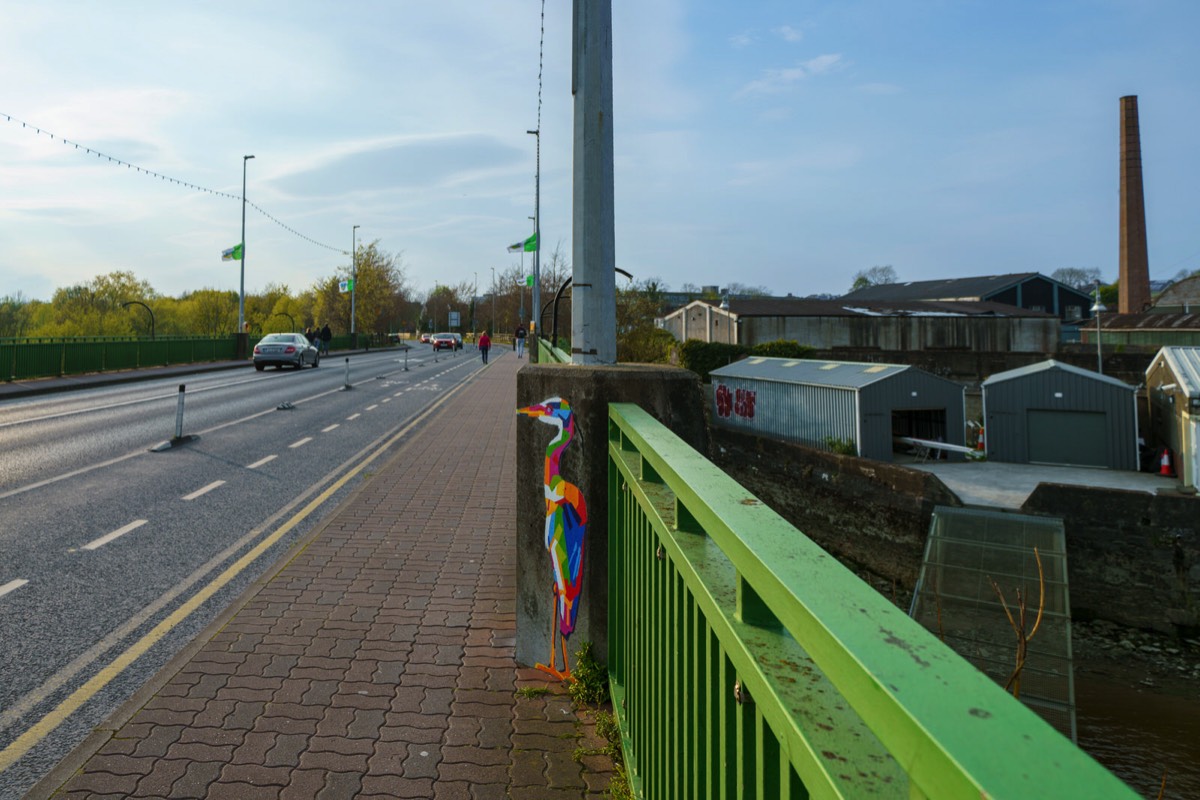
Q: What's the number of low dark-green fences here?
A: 1